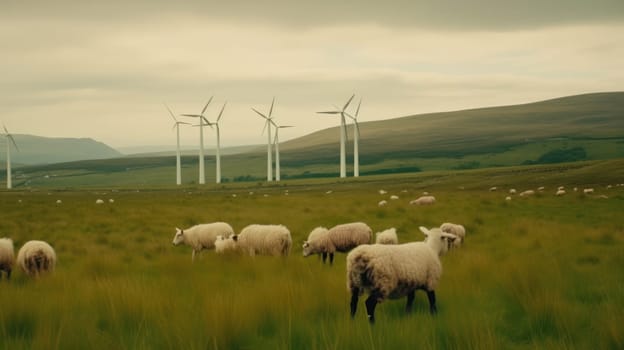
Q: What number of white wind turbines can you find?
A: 8